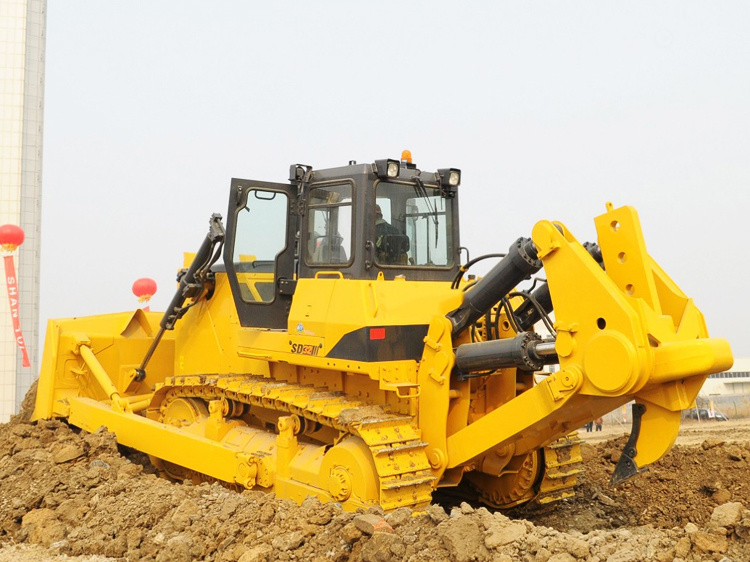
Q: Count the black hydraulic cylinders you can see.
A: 4